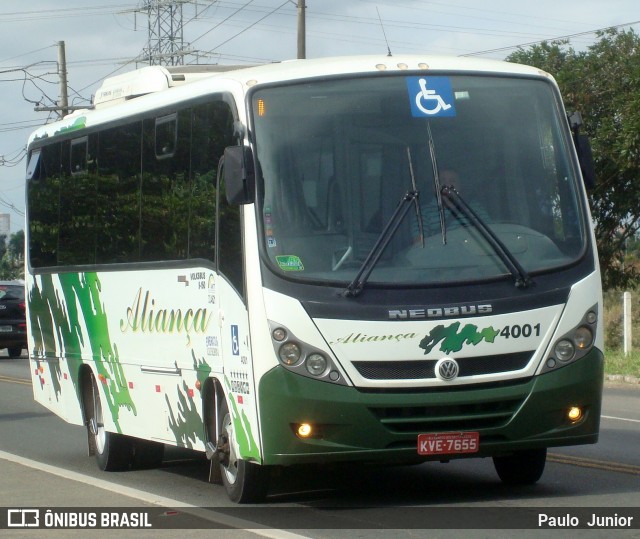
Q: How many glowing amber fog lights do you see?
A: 2